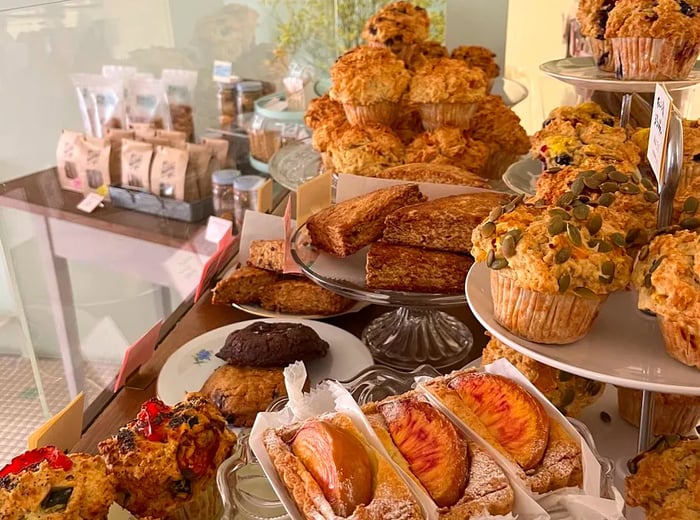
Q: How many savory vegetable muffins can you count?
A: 2